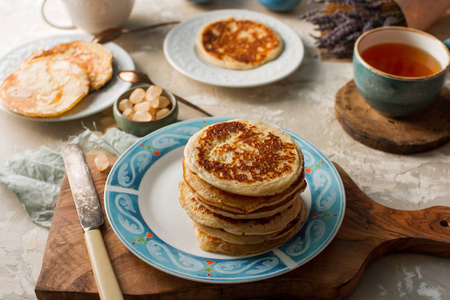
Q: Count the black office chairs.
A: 0